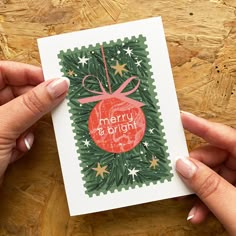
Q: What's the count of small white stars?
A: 7